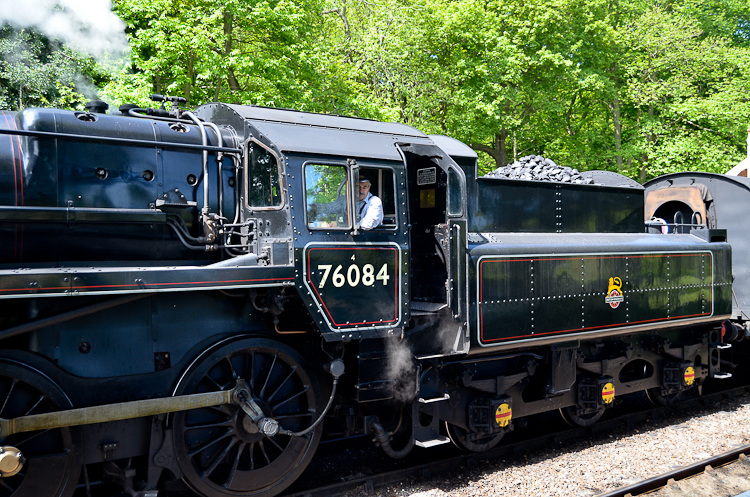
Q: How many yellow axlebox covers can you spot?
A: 3